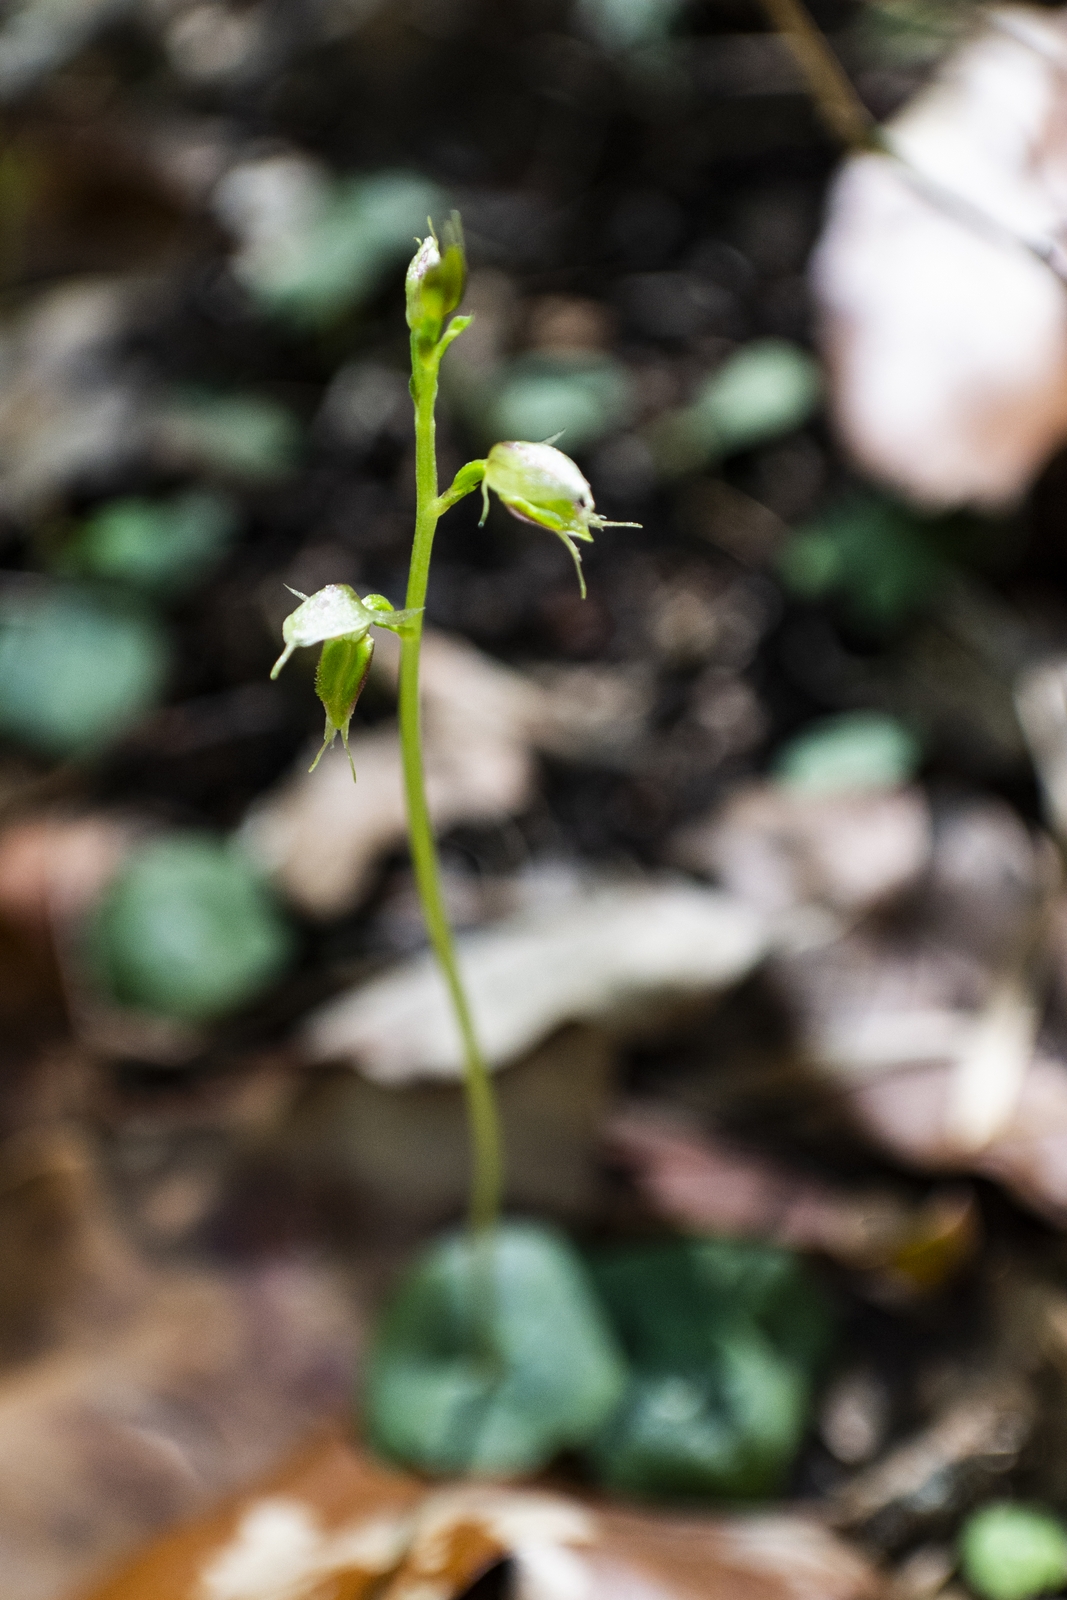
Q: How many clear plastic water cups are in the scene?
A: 0